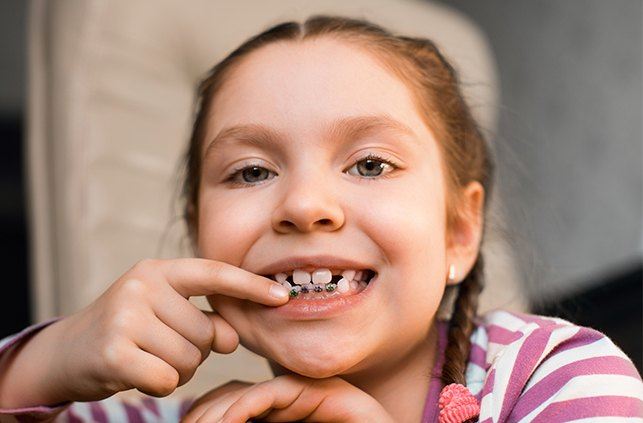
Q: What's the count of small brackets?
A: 4